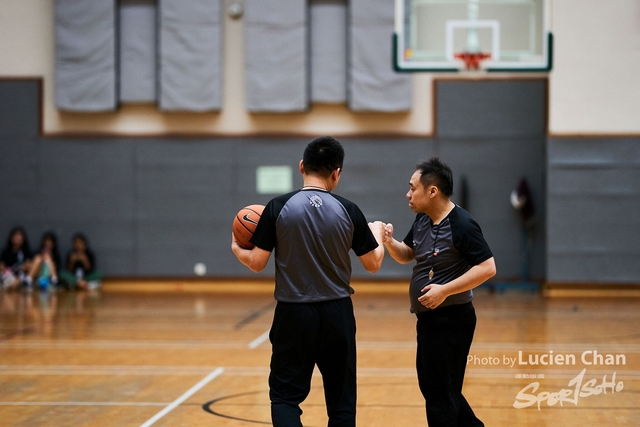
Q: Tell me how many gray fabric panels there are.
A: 6